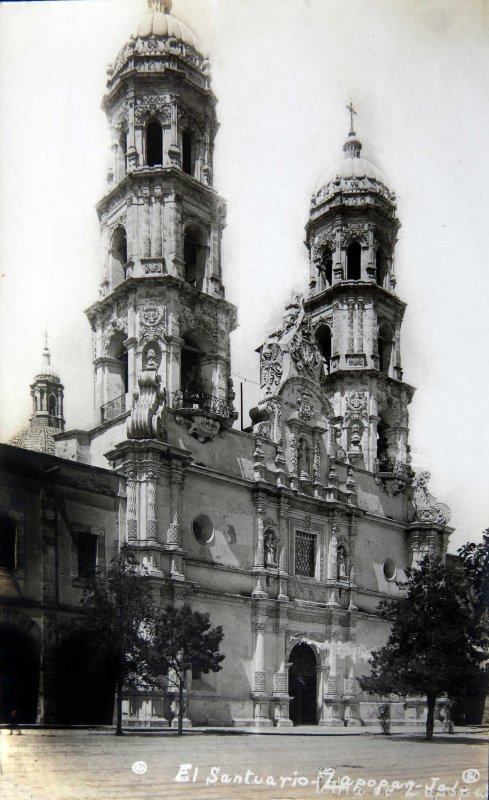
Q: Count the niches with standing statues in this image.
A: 3